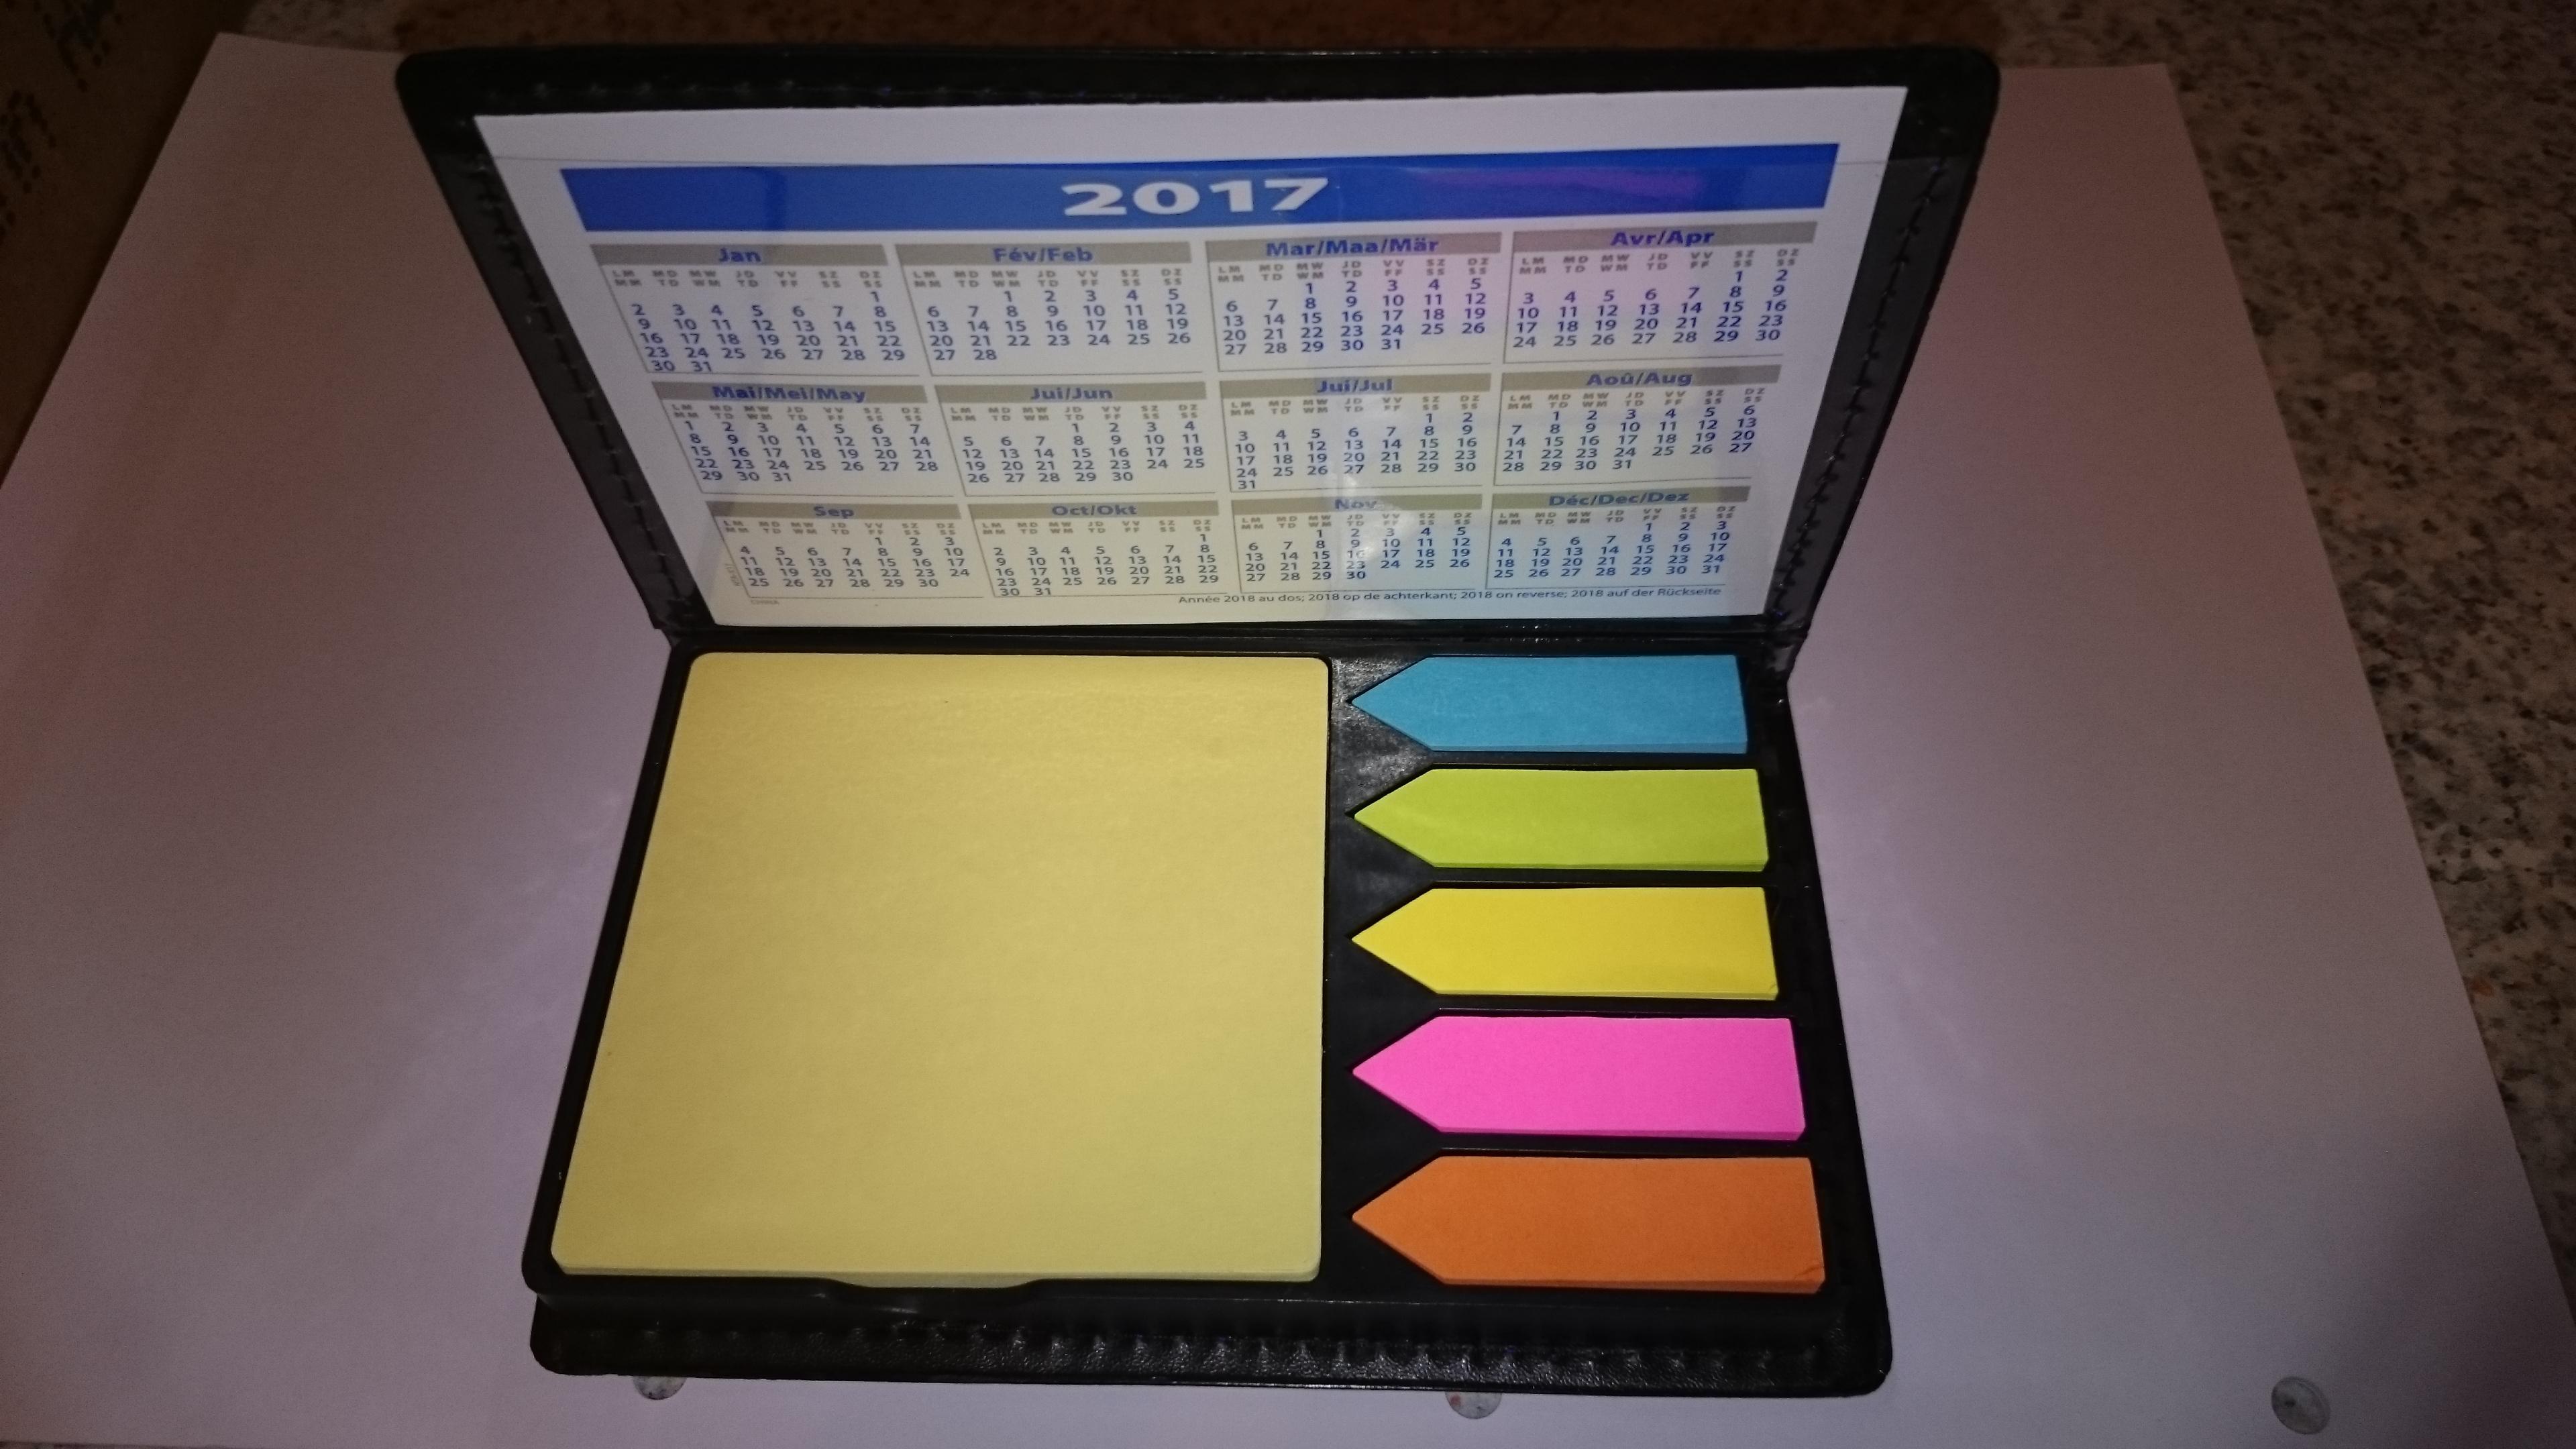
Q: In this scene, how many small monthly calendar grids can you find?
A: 12